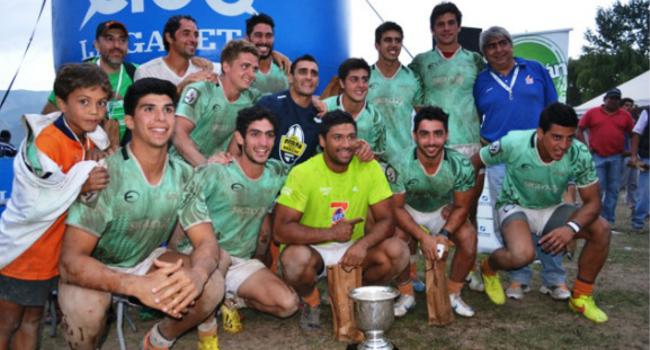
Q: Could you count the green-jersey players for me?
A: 9